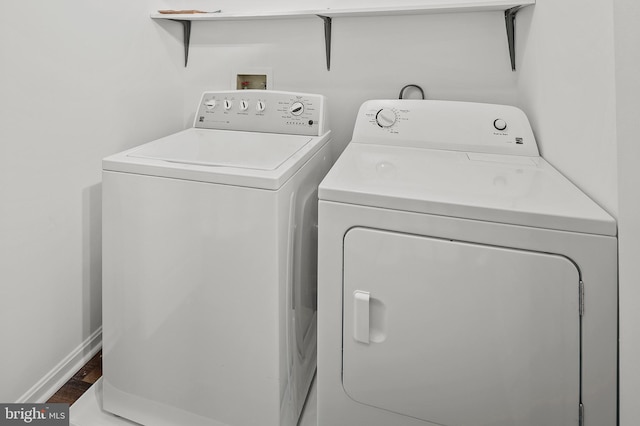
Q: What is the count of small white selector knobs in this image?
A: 4